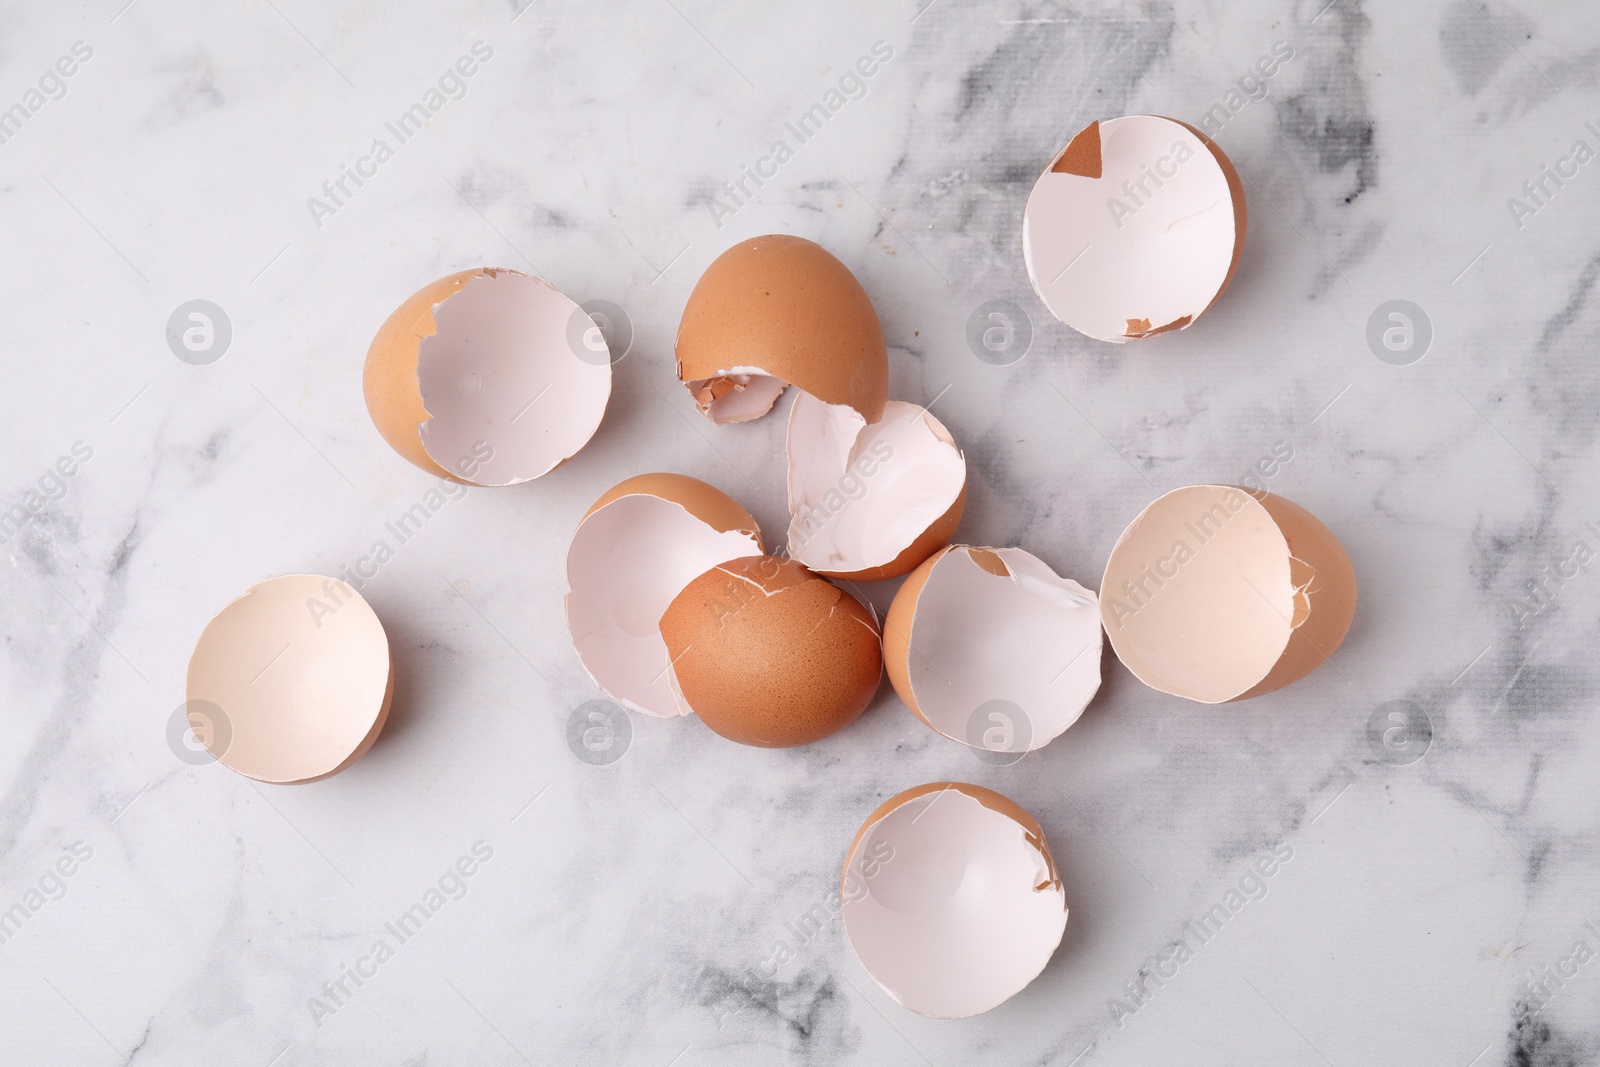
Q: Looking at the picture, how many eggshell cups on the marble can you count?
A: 10